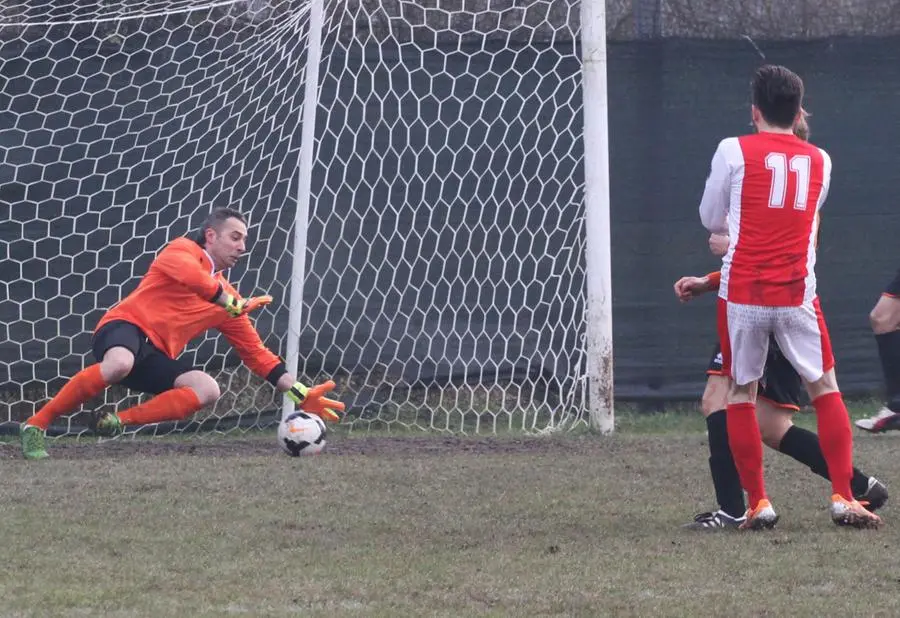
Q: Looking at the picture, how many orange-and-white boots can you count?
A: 2